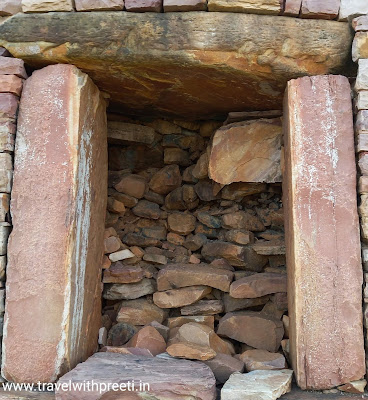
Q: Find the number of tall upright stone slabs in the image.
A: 2